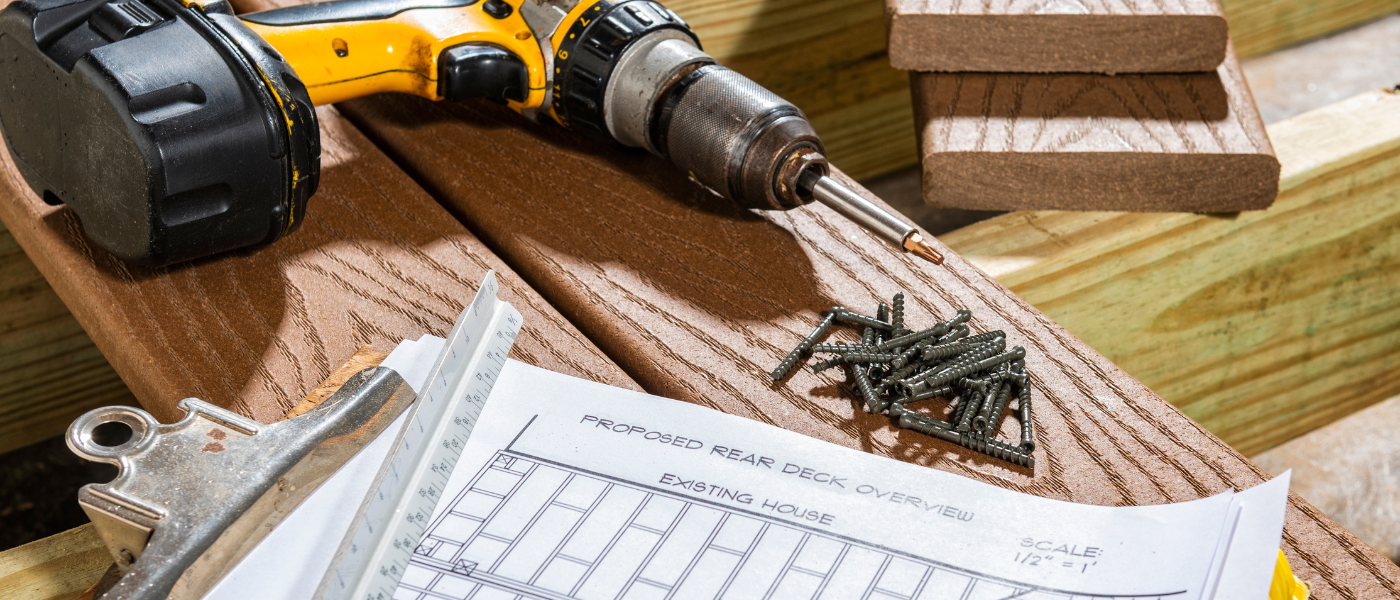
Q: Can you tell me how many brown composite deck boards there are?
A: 4